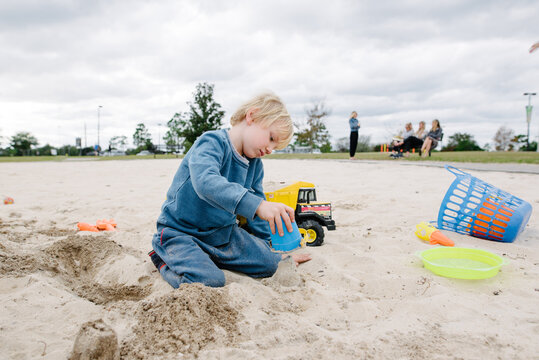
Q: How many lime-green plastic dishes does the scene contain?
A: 1